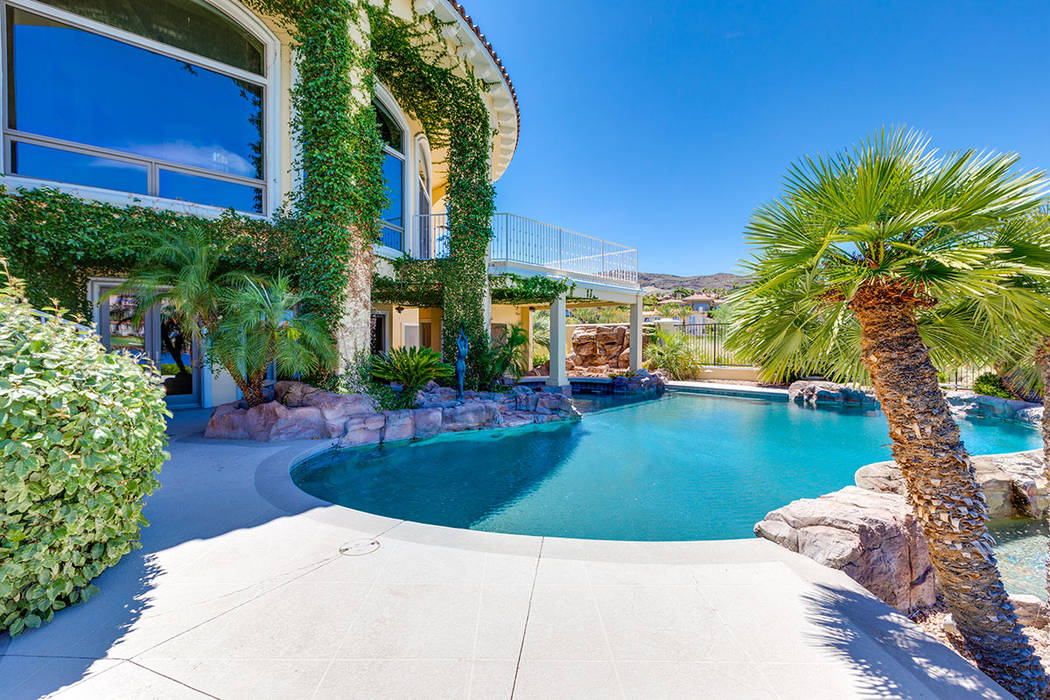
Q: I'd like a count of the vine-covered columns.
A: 2